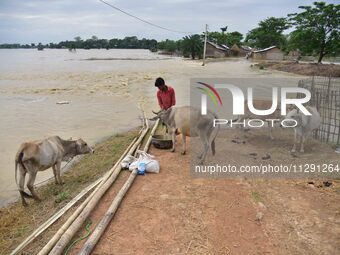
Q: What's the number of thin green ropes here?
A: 1